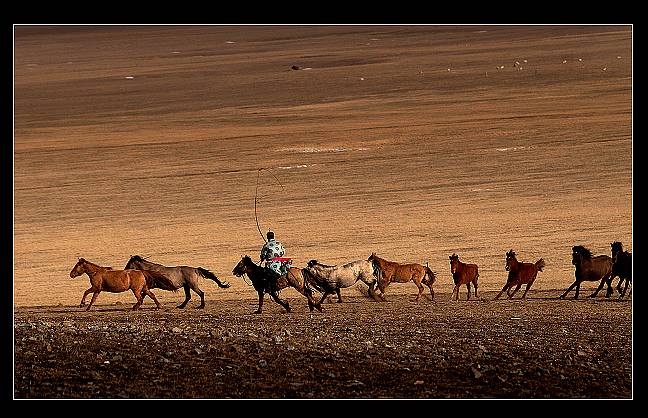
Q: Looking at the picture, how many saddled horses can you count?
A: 1